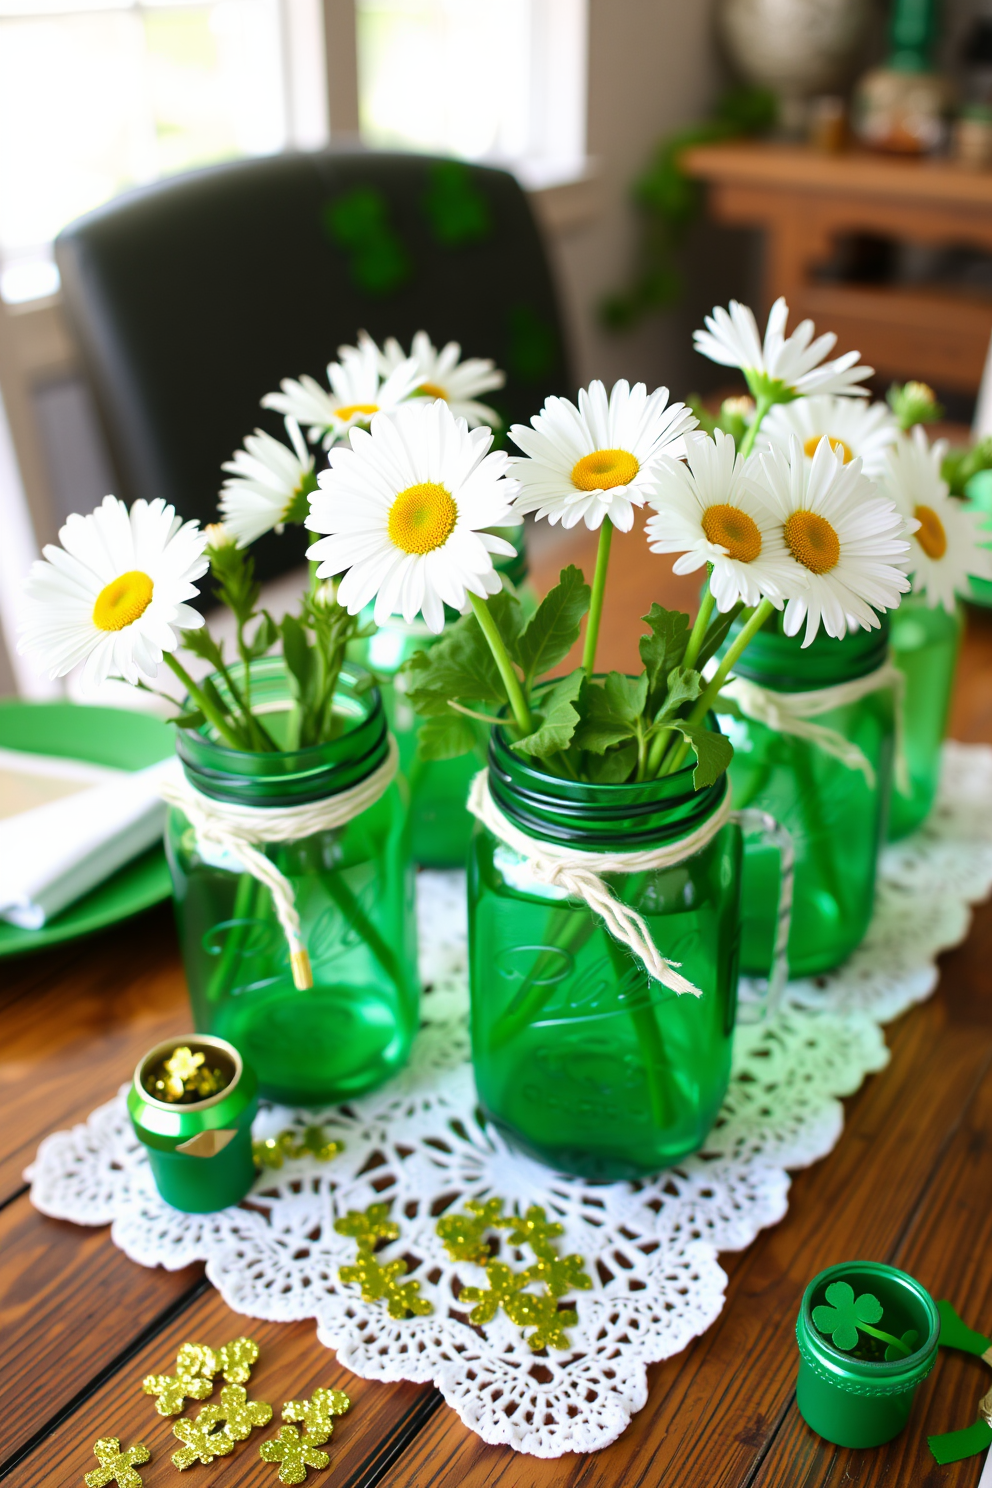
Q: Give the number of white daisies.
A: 11